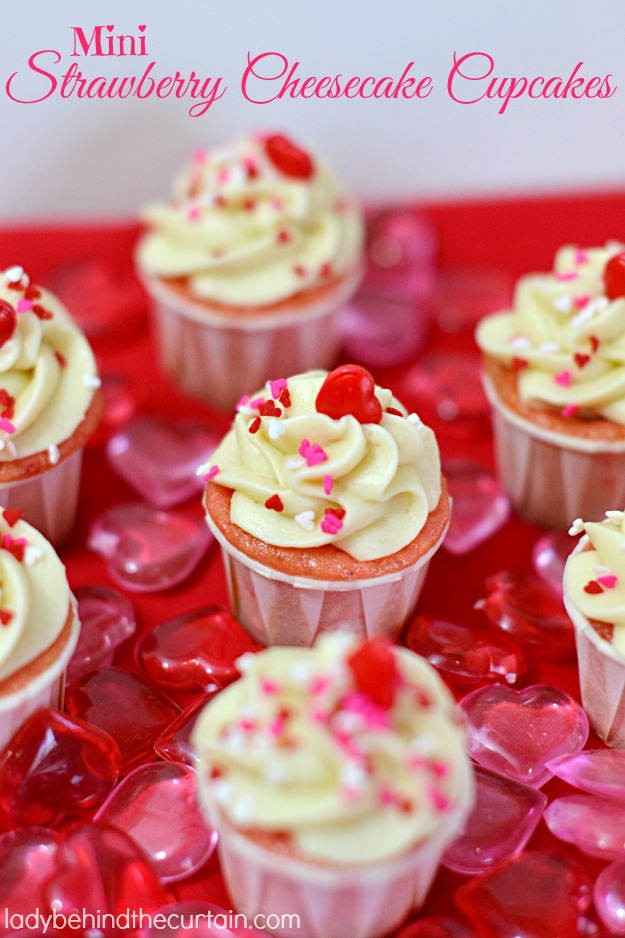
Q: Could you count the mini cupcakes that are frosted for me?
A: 7